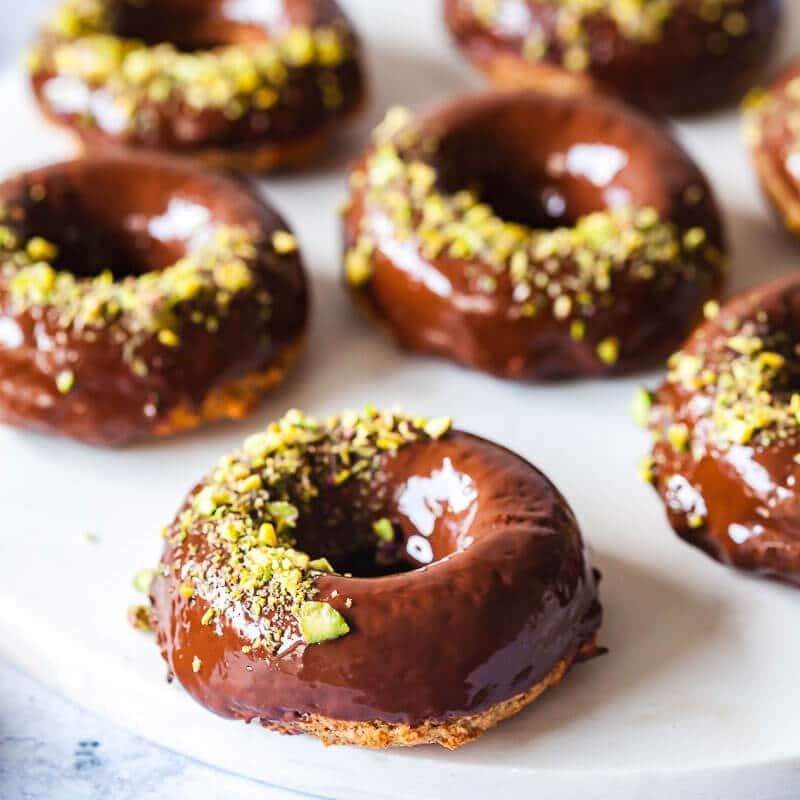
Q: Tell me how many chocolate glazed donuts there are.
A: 7